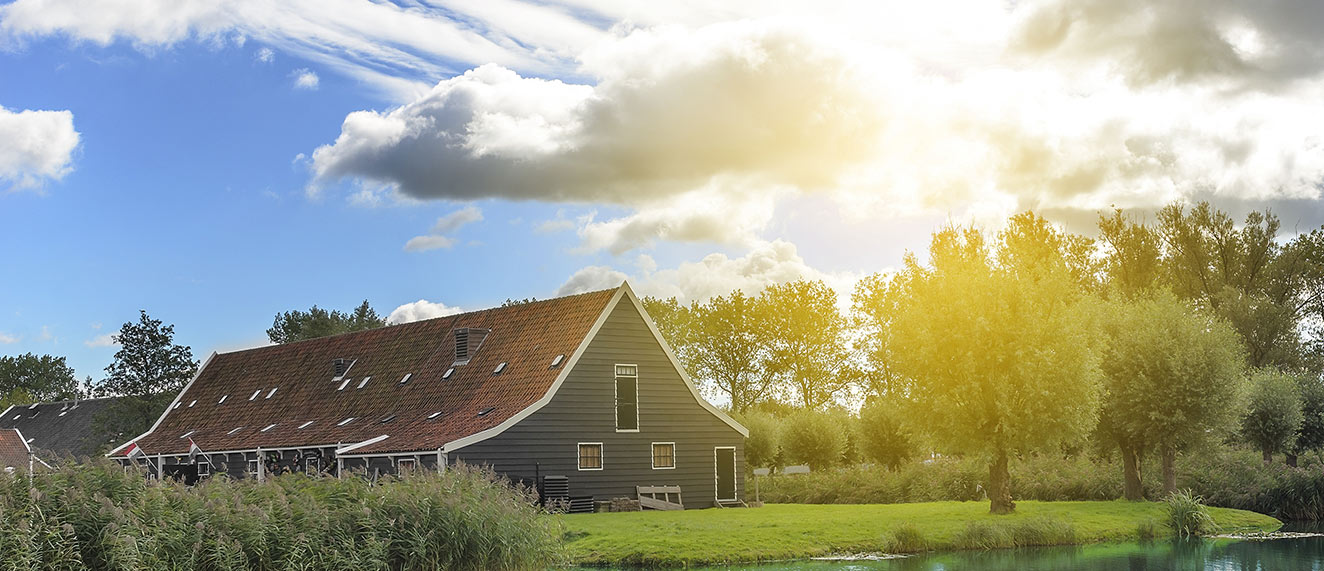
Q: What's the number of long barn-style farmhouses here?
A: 1